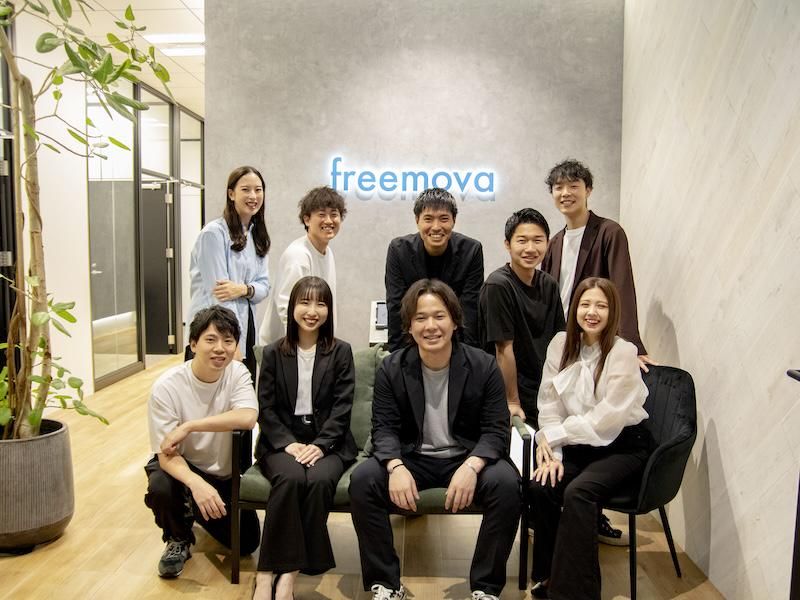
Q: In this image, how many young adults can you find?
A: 9